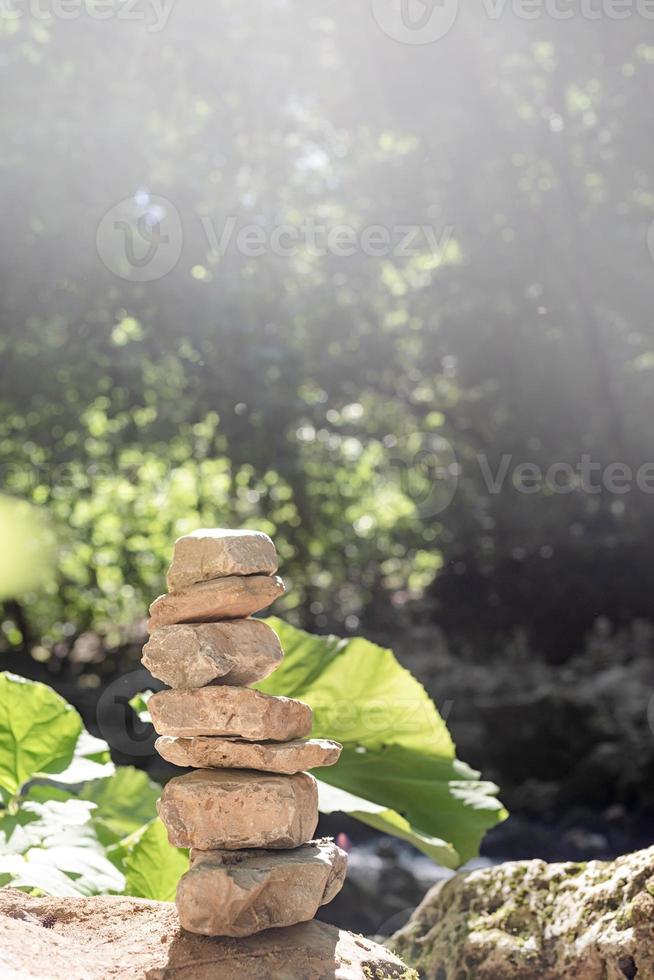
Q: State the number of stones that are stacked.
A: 7